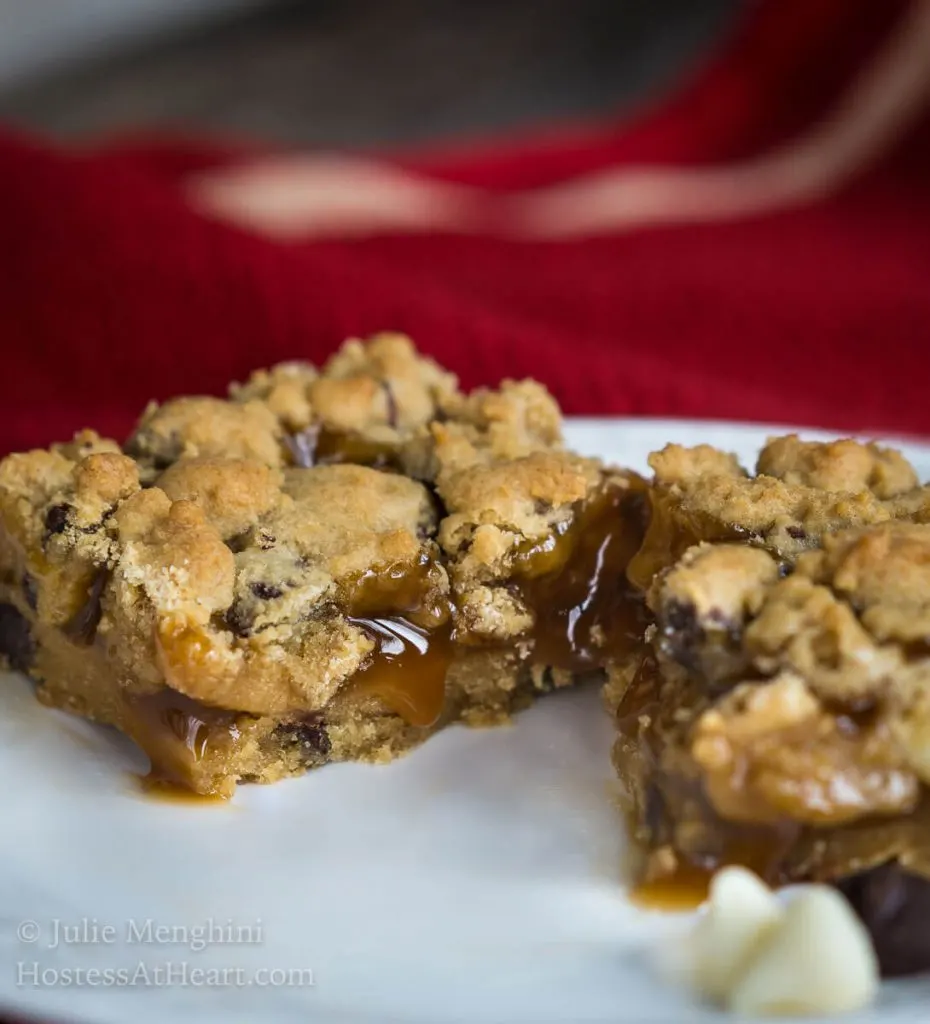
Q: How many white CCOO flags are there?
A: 0